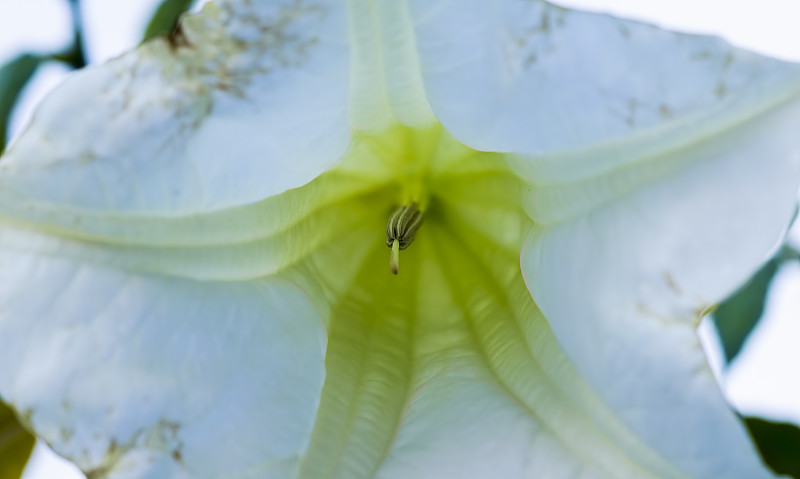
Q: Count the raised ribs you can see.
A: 5